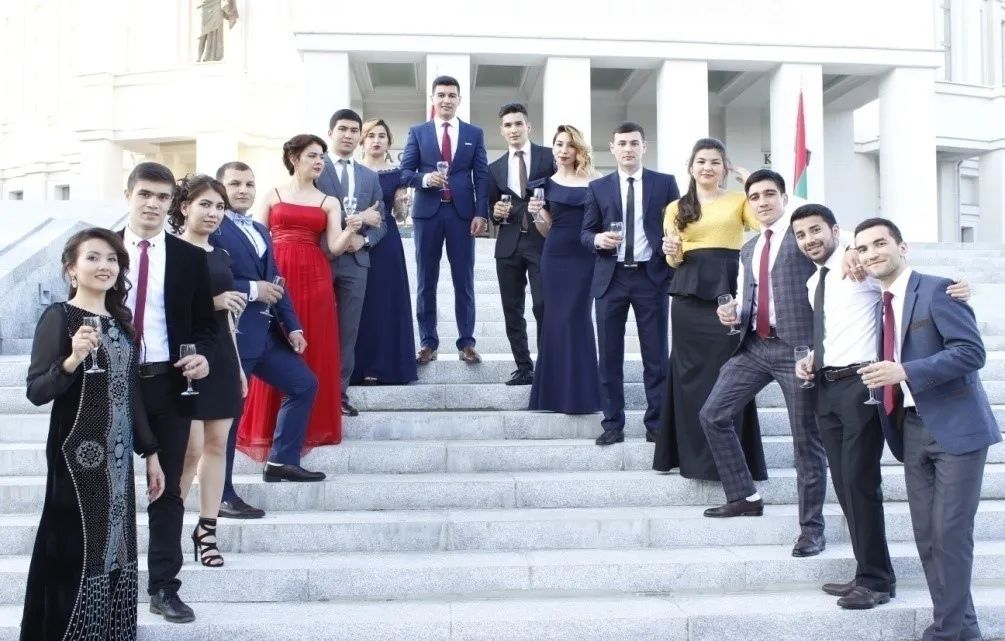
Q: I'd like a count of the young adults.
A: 15